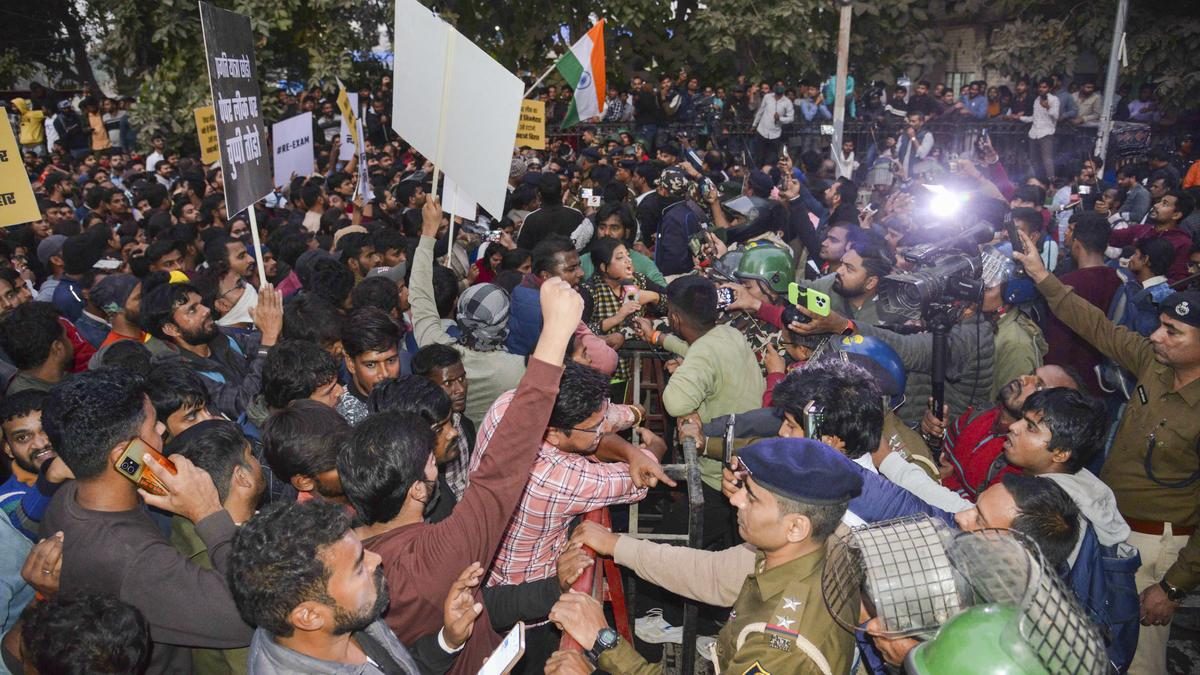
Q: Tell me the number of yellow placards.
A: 4